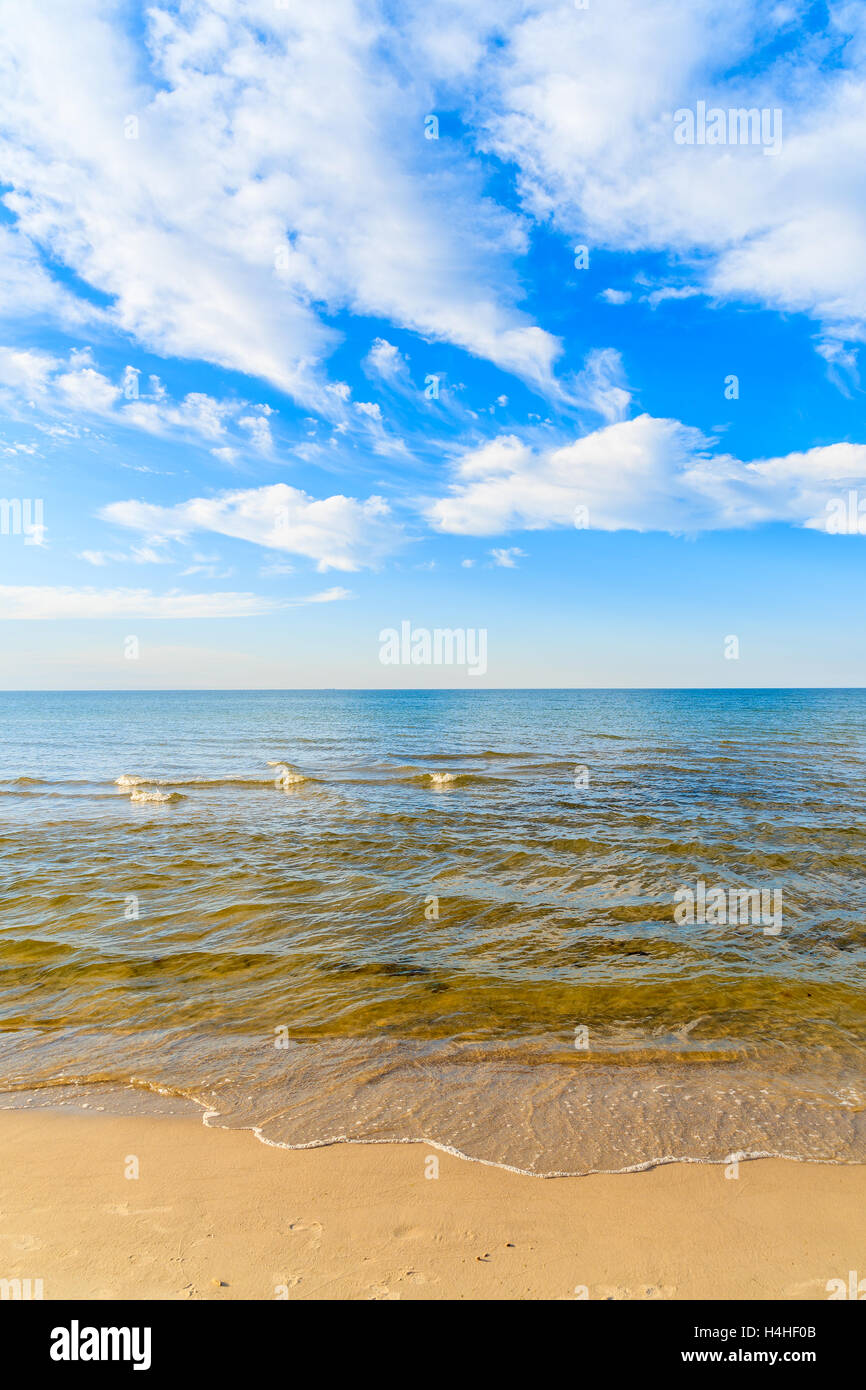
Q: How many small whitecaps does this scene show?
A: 4